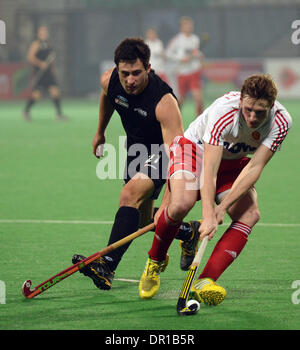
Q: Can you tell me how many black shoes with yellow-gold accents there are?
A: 2